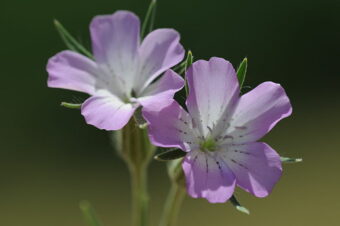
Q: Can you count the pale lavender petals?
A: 10